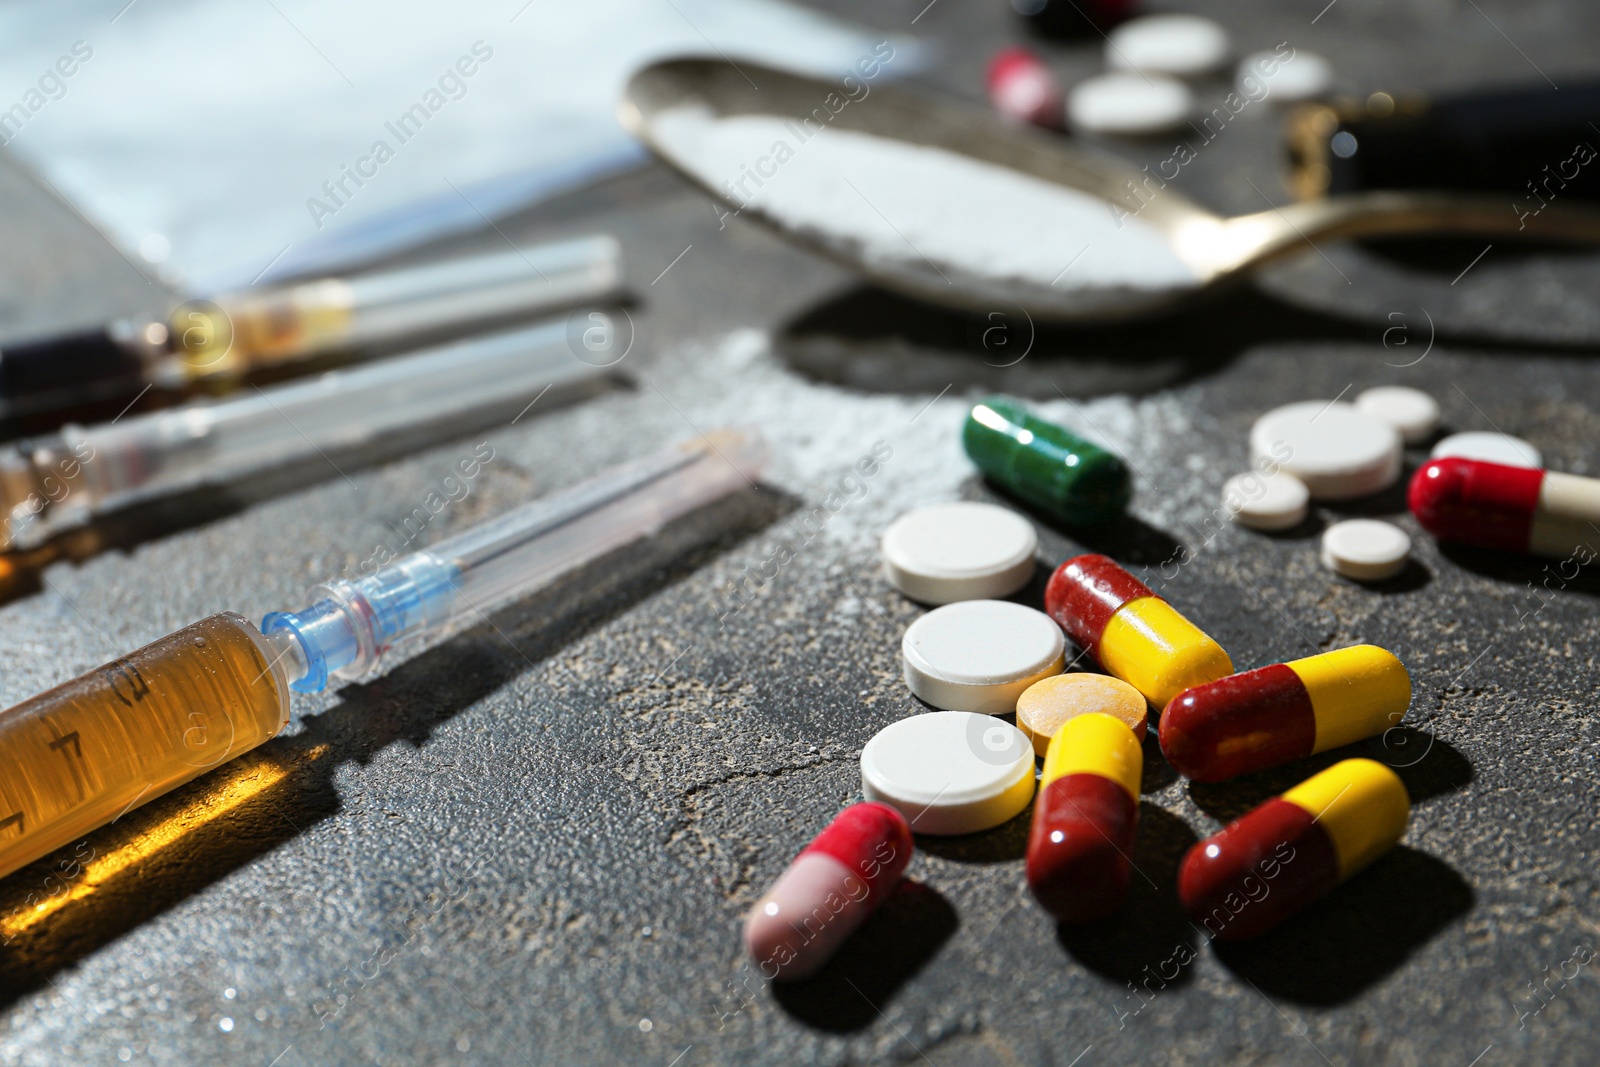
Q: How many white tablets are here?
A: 11